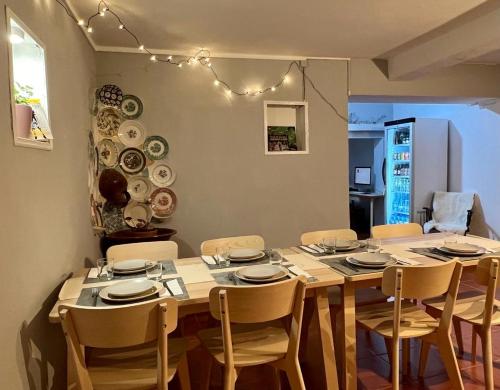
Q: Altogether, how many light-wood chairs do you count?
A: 8